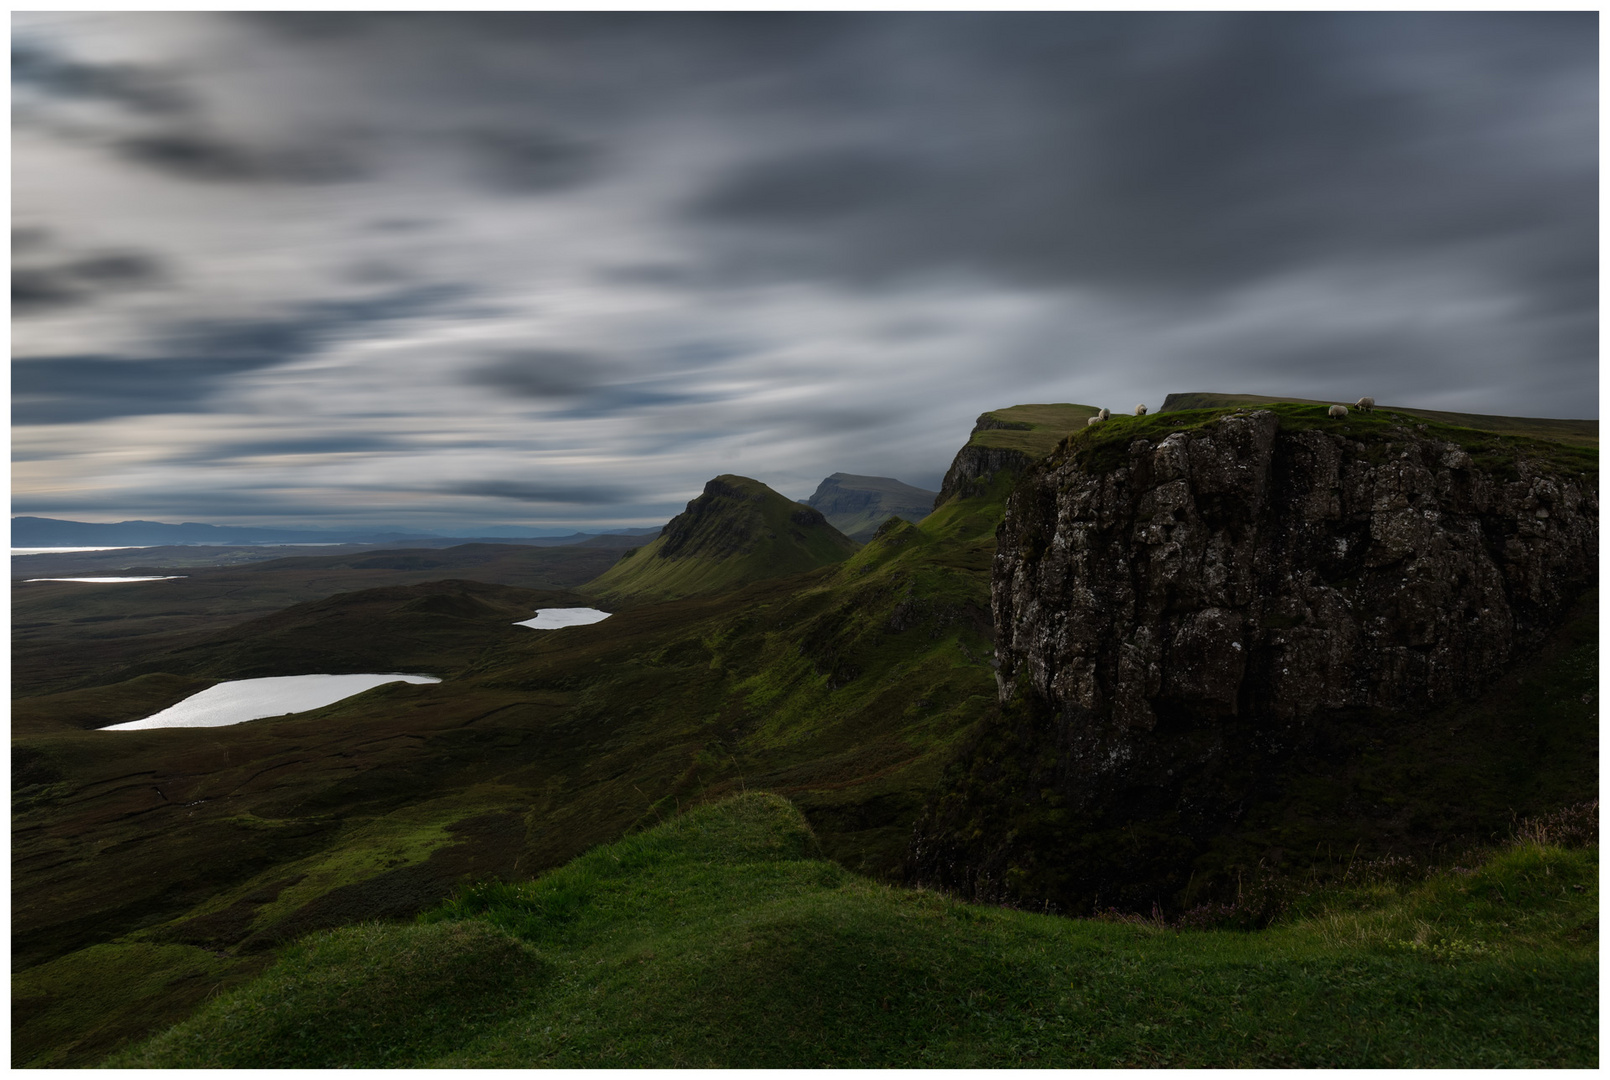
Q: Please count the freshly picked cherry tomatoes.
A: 0